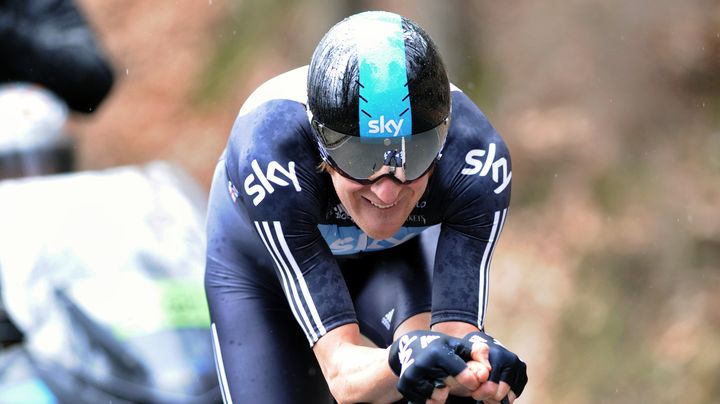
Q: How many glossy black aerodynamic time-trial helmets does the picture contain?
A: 1